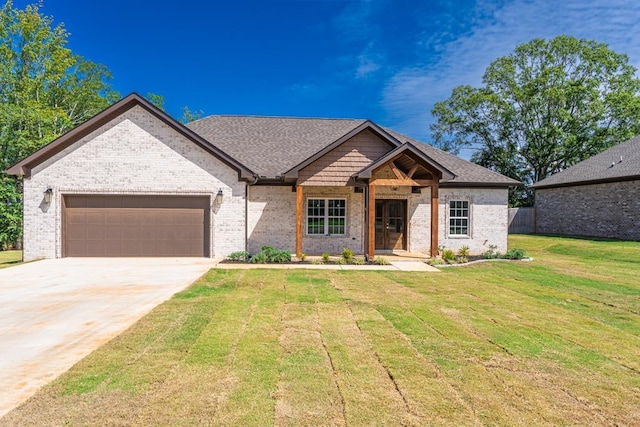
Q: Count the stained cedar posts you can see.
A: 3